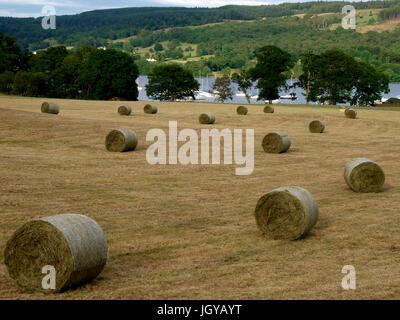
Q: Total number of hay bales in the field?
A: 13